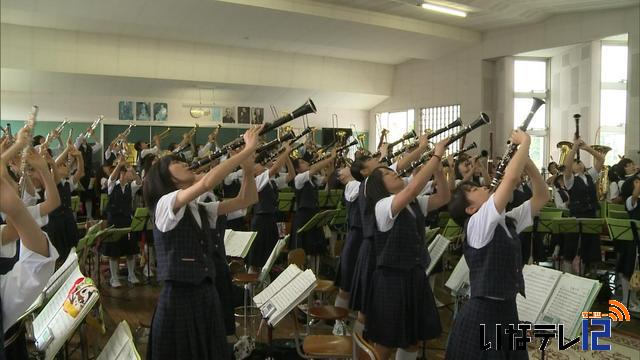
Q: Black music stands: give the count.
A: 0